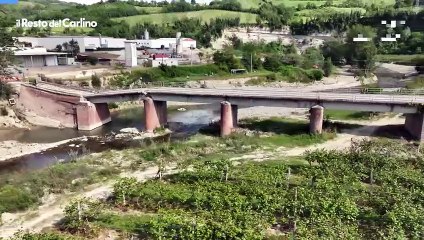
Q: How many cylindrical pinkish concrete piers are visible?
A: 3